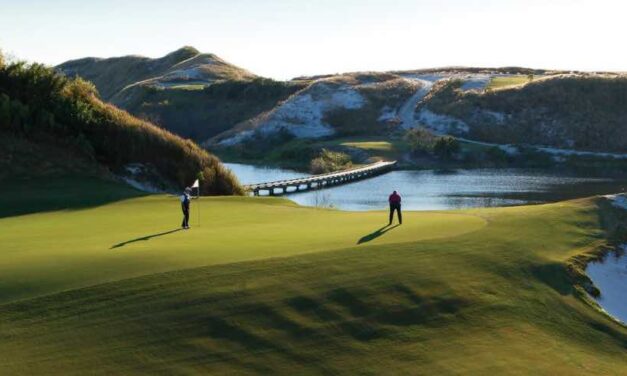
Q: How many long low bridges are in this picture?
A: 1